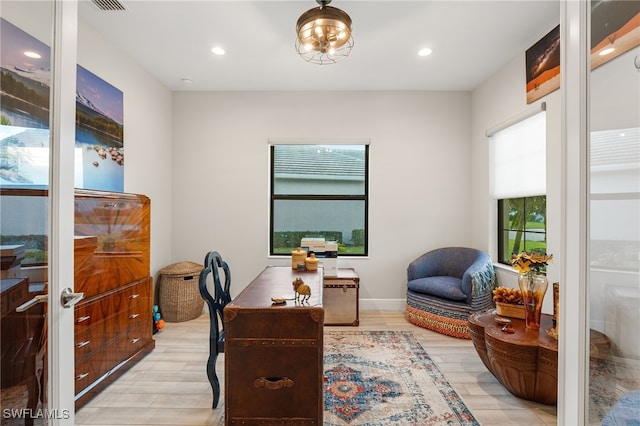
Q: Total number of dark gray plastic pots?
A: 0